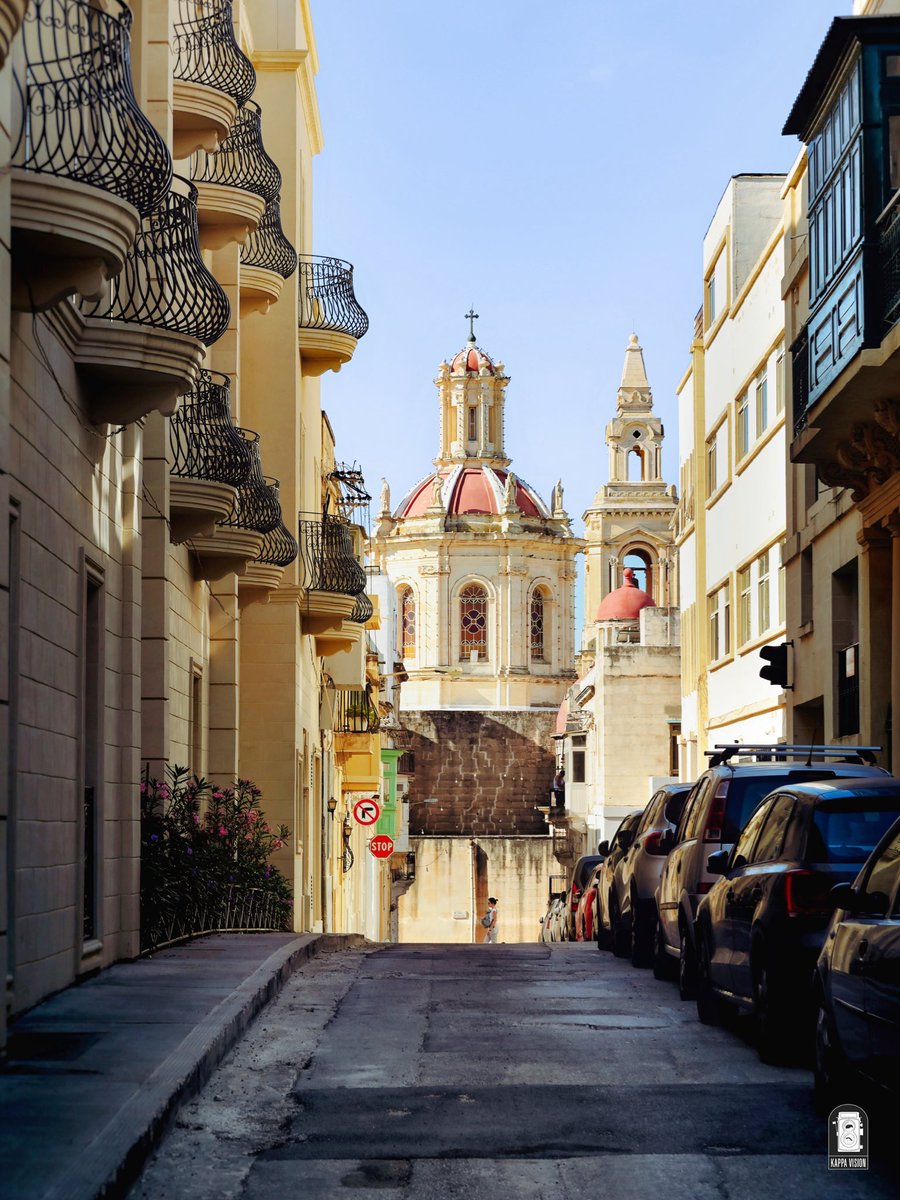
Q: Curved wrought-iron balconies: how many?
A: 11